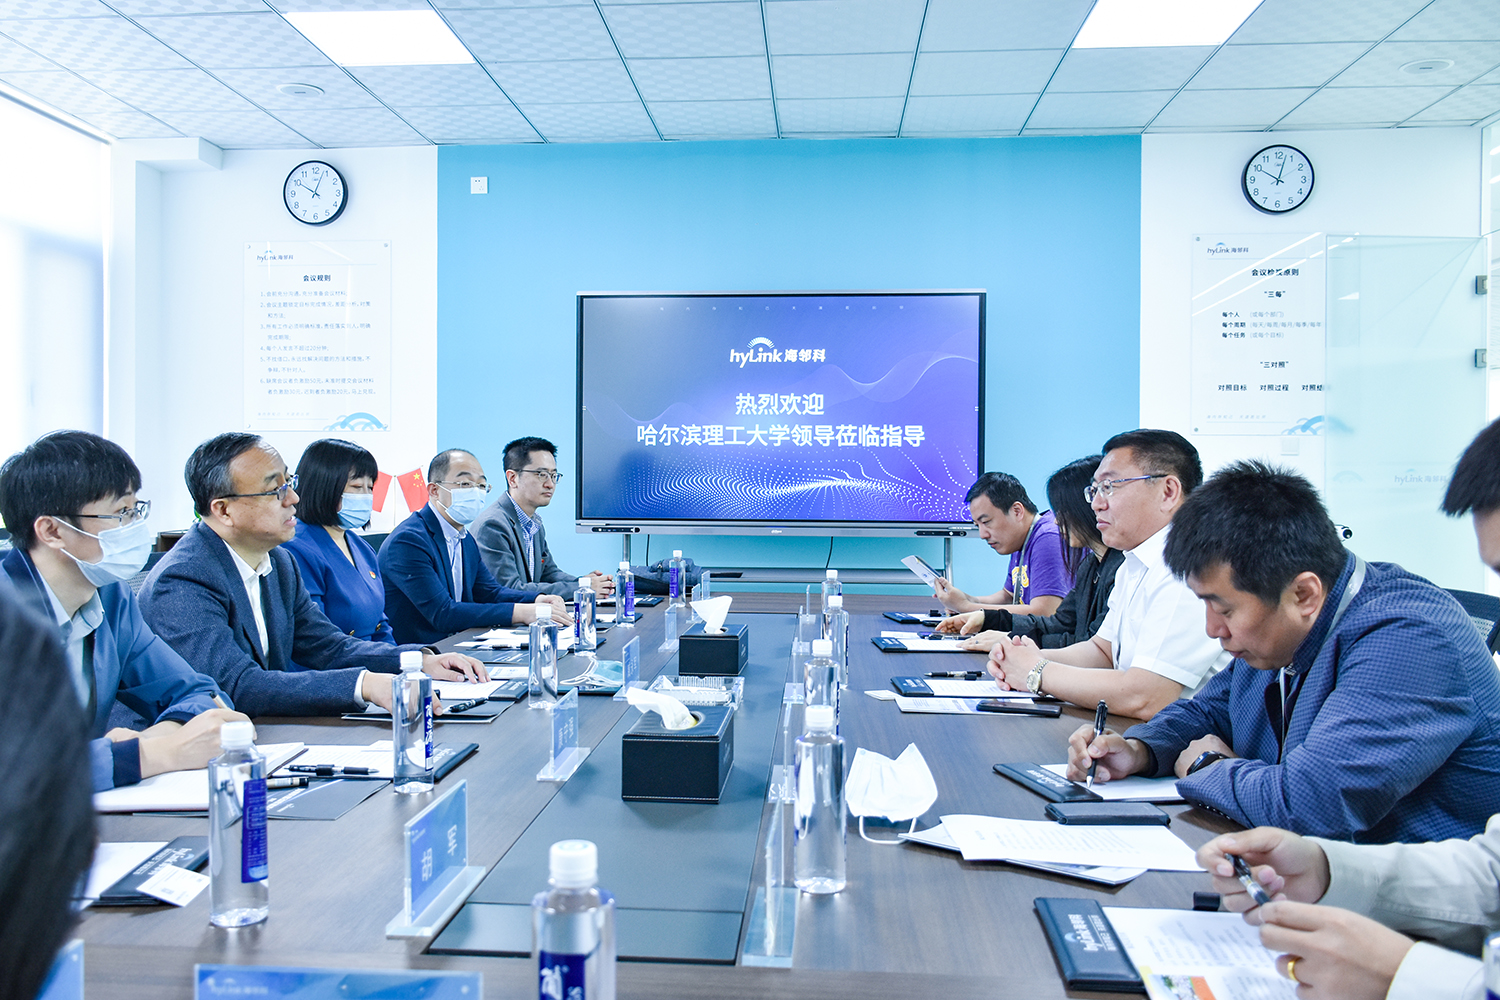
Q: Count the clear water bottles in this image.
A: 11